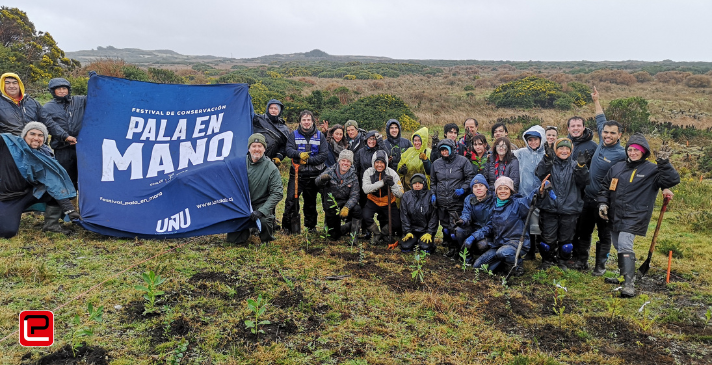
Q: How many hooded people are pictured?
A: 12